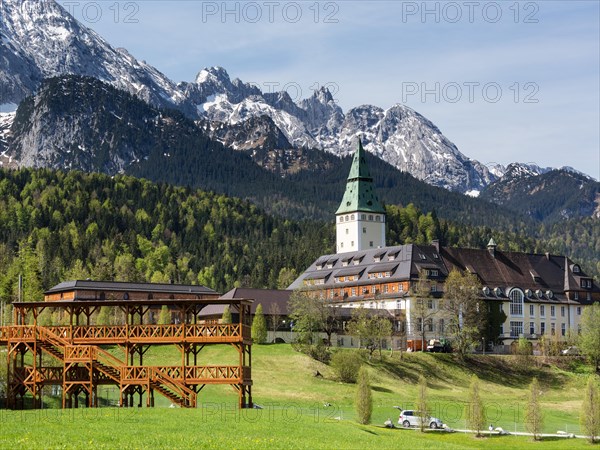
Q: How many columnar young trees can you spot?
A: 5